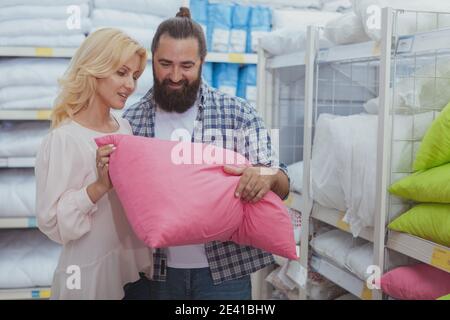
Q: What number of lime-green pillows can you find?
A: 3